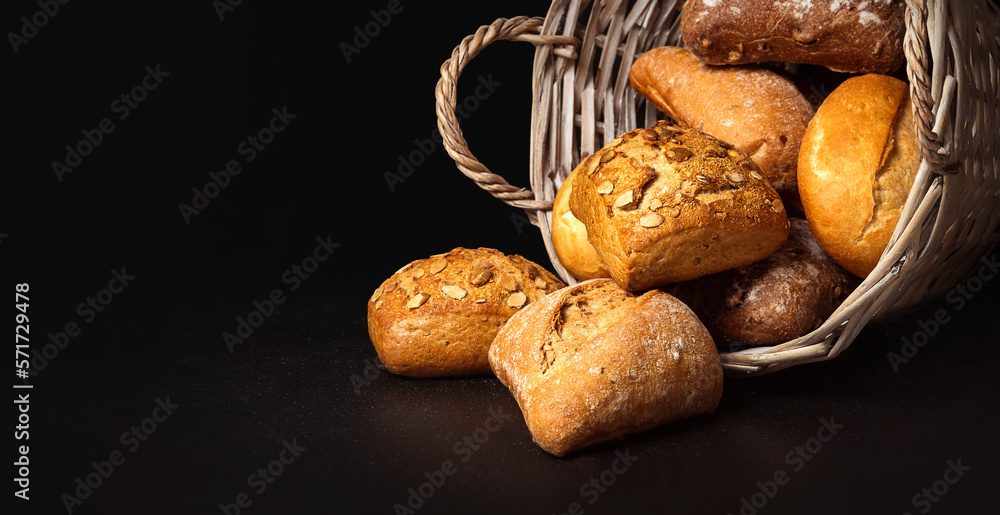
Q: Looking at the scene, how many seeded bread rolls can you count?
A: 2